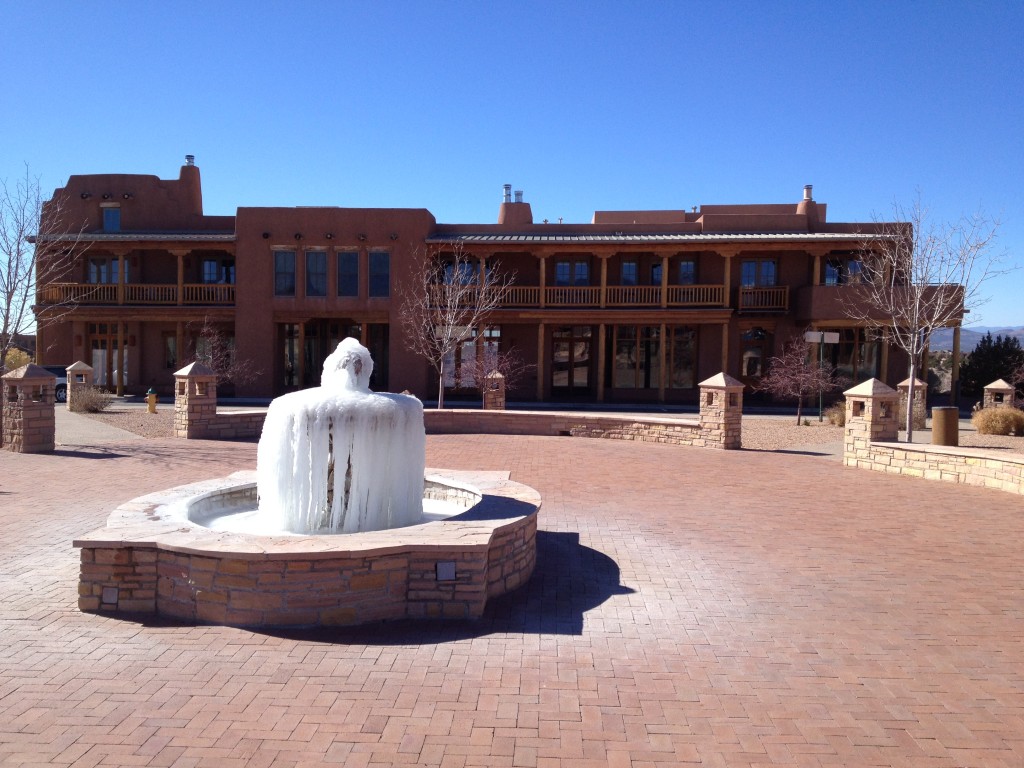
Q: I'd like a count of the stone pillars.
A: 8